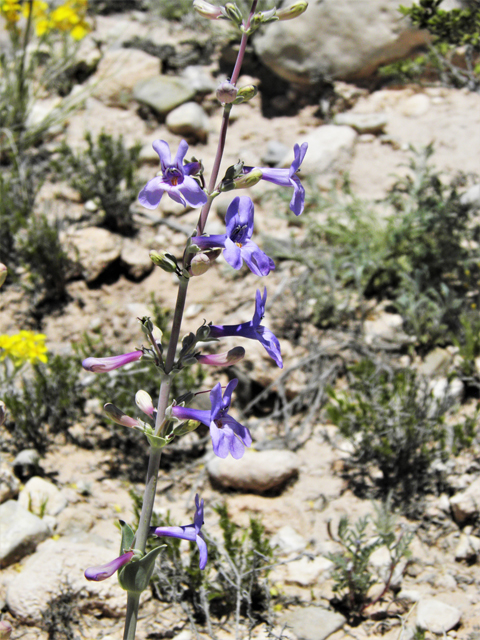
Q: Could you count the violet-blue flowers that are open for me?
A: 6